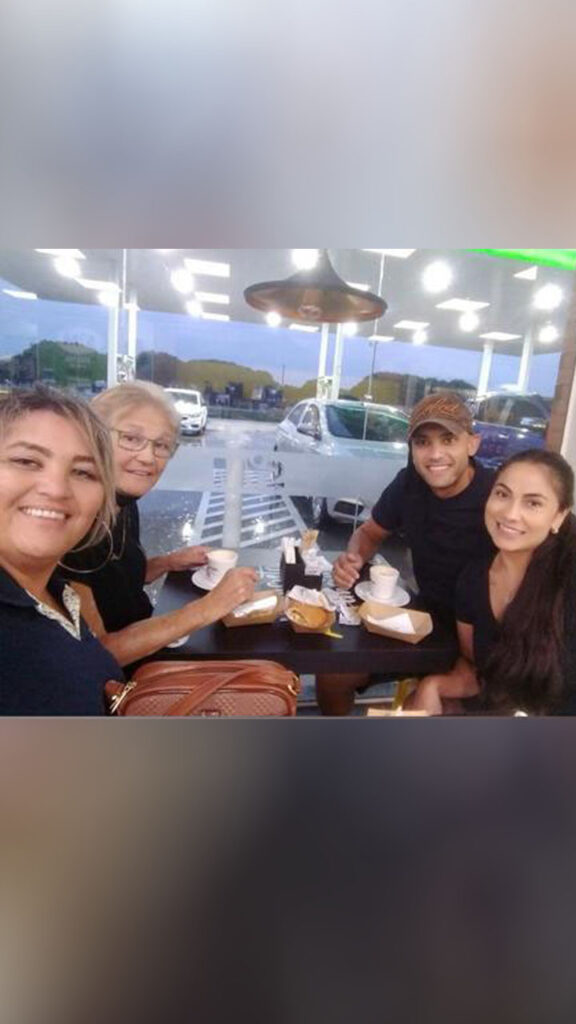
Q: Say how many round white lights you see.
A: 12